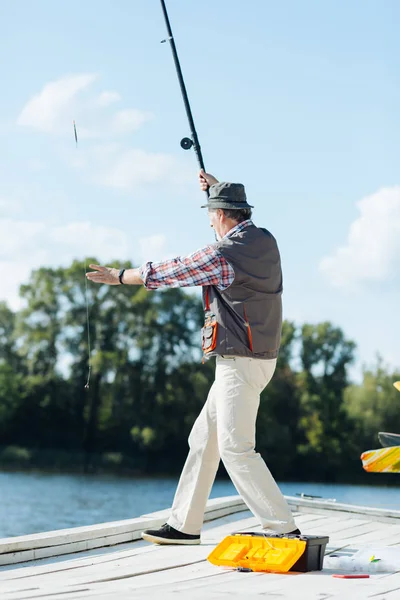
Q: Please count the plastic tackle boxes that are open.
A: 1